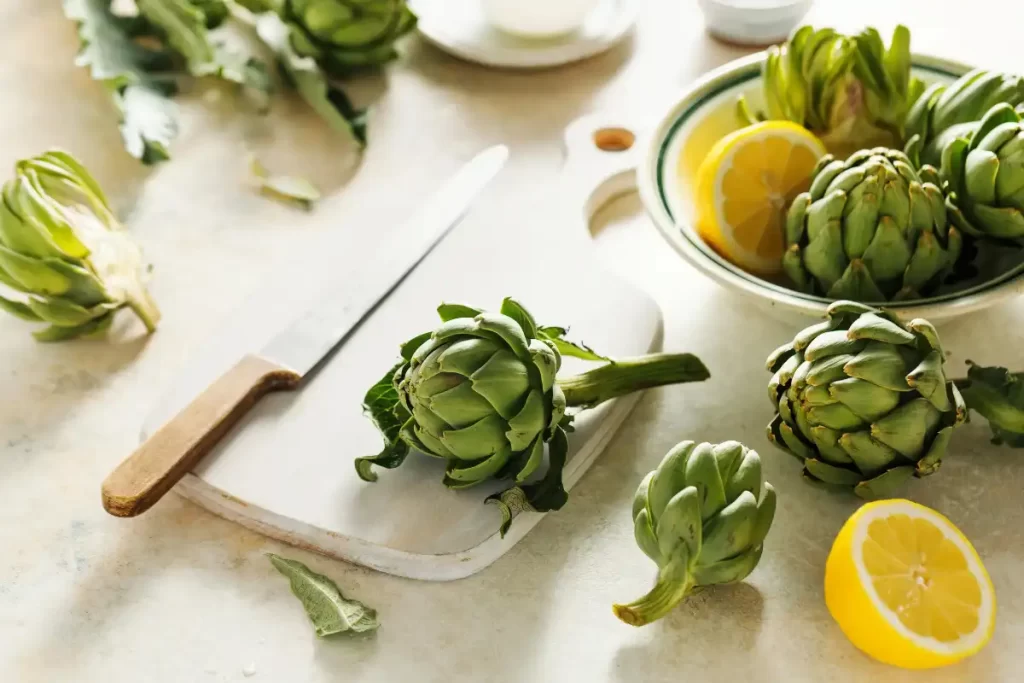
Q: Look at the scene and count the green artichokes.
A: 9